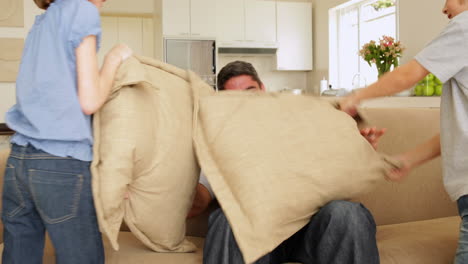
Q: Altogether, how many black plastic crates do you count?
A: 0